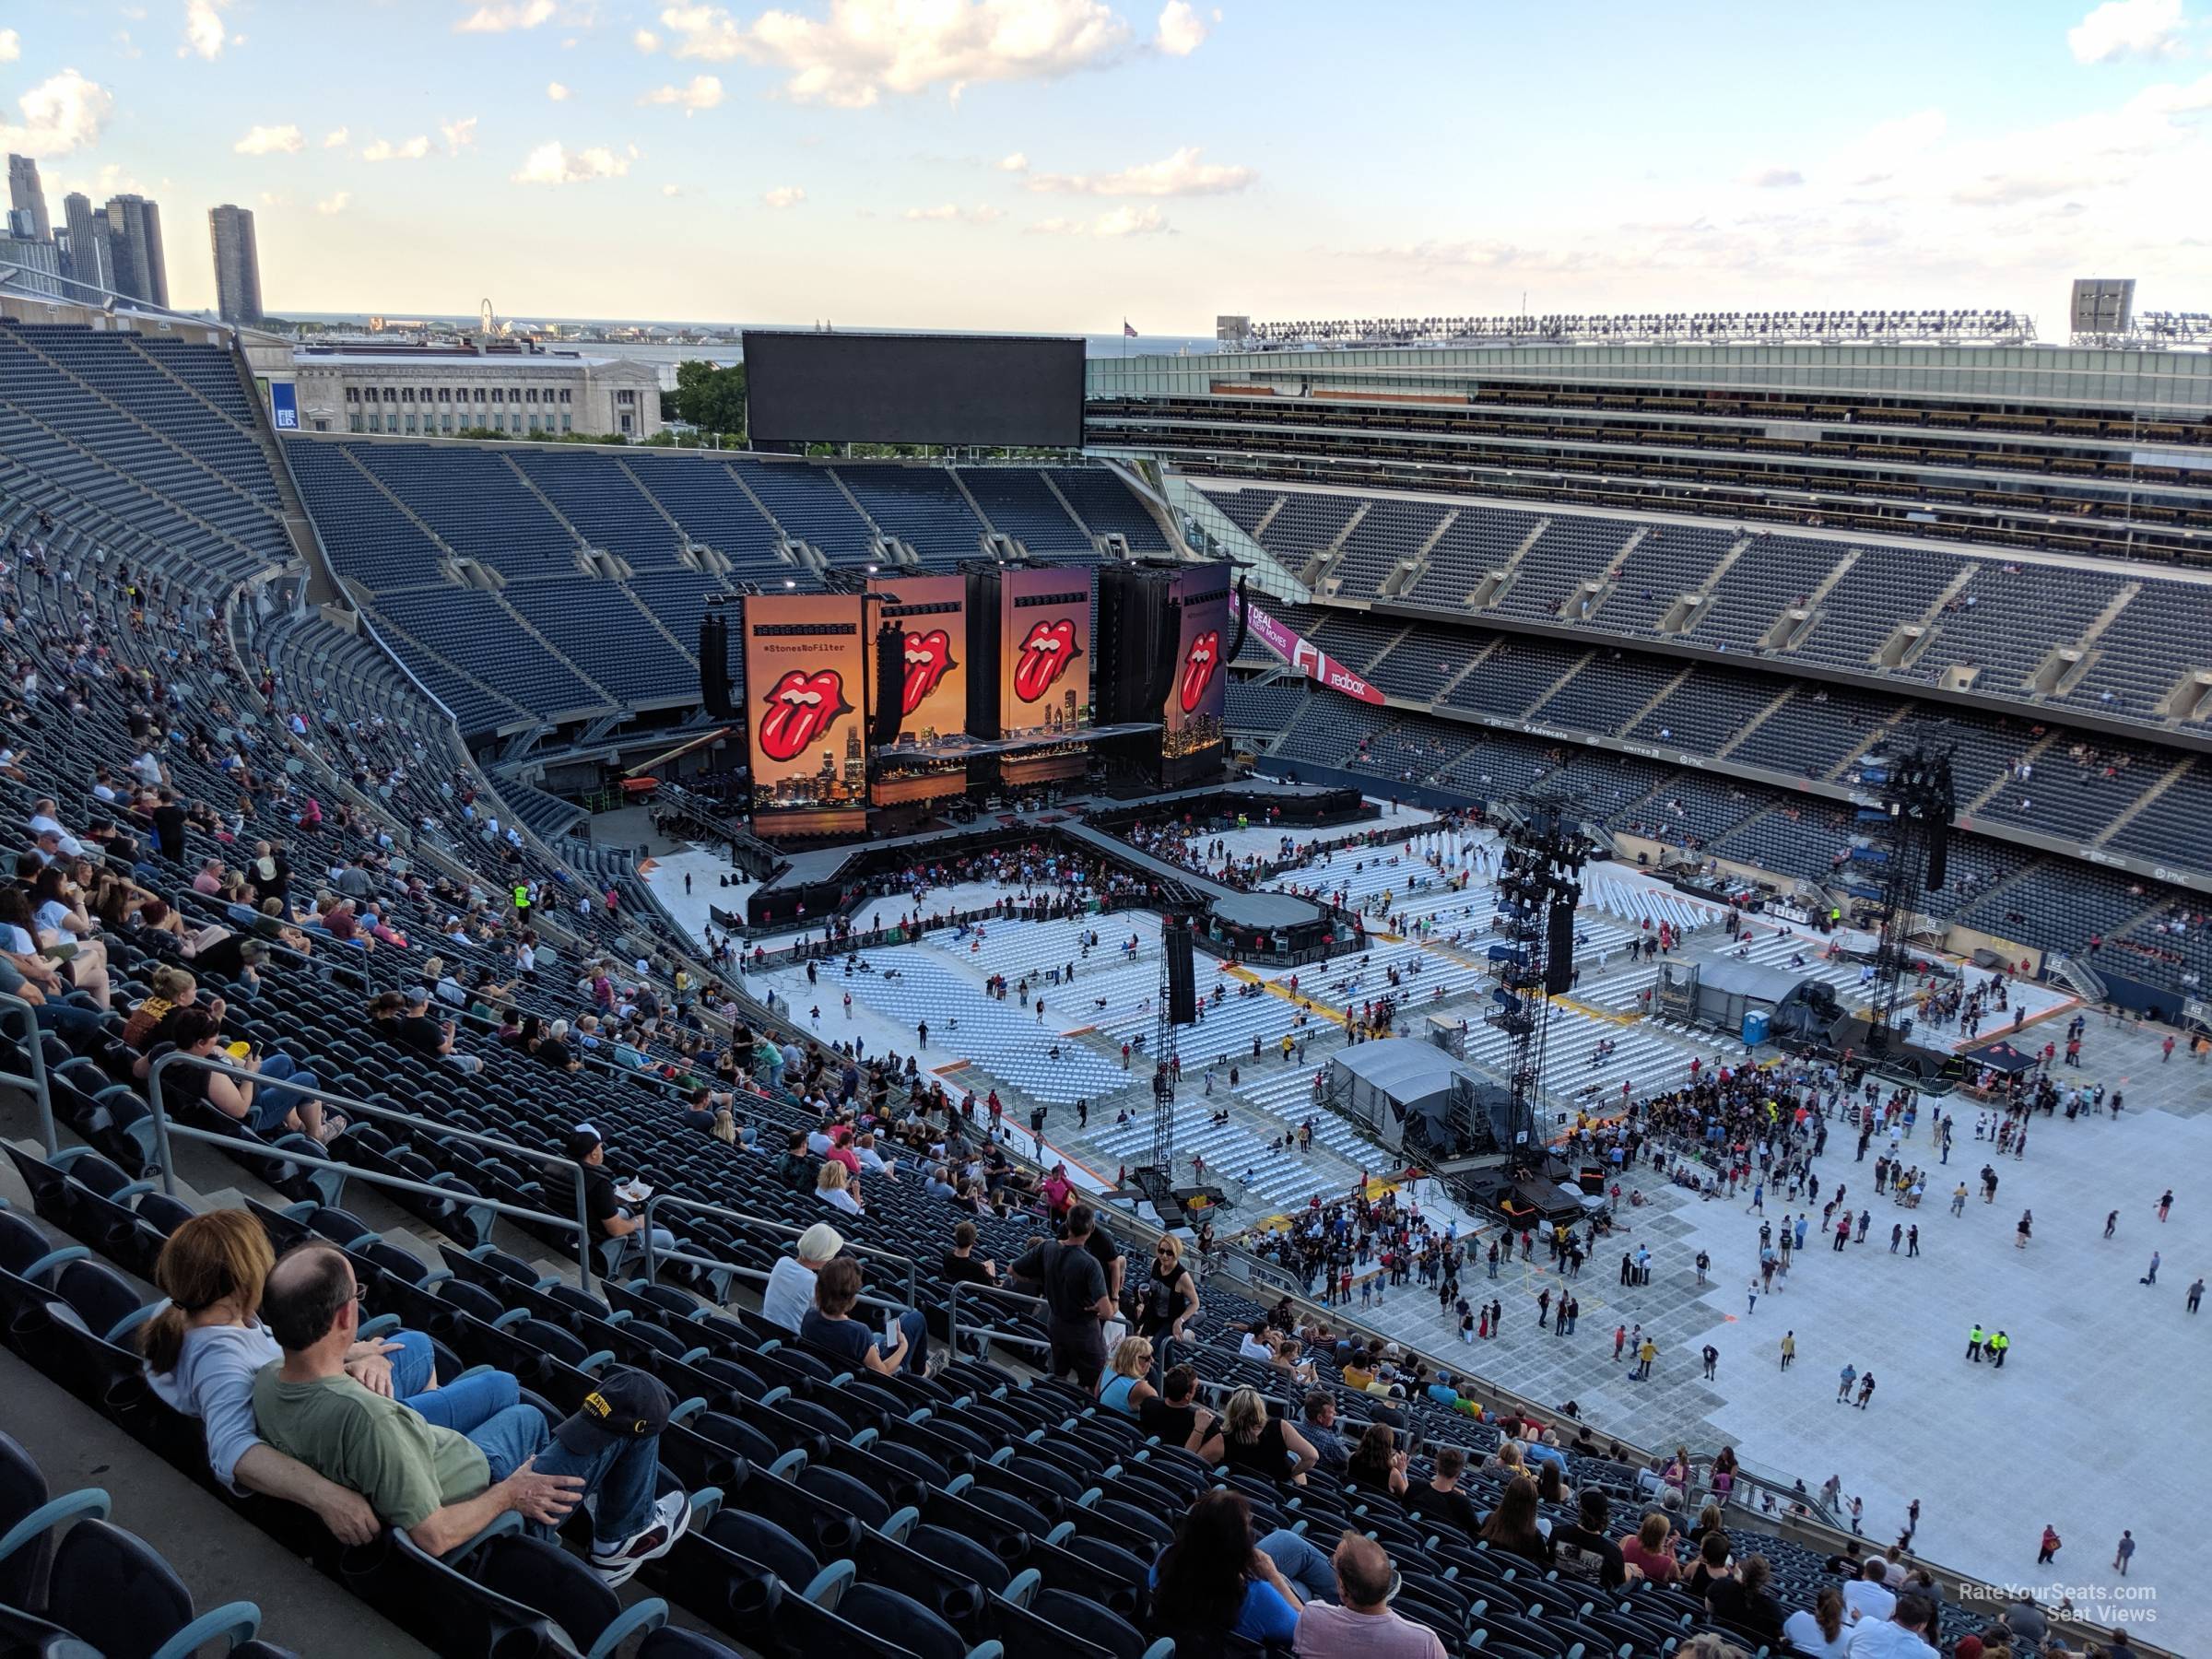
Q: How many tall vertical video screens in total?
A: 4